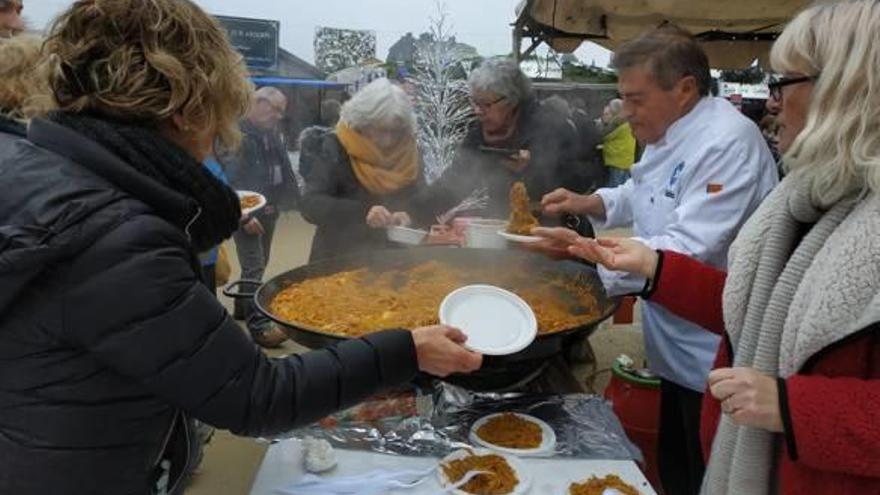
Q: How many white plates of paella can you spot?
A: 5